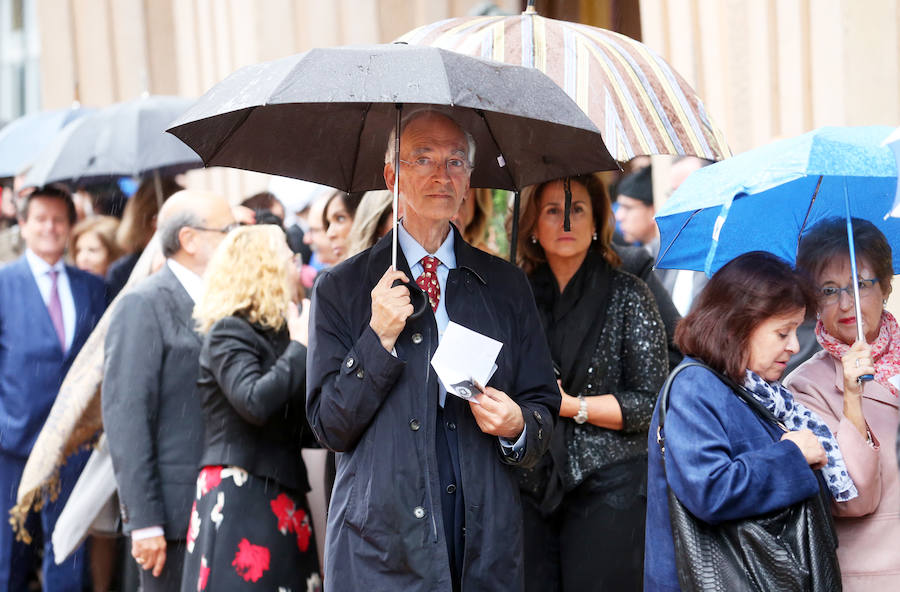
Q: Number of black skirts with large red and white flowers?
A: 1